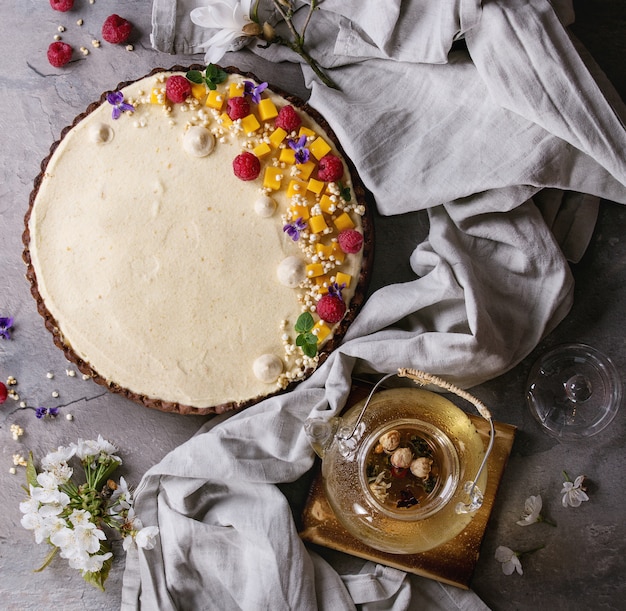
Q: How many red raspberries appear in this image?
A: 11